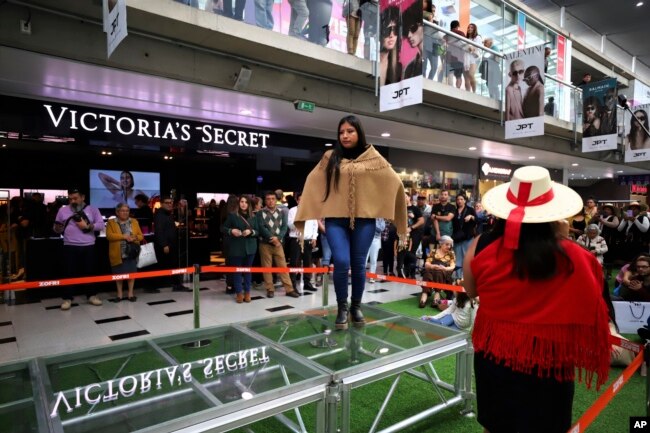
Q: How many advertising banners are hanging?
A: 5